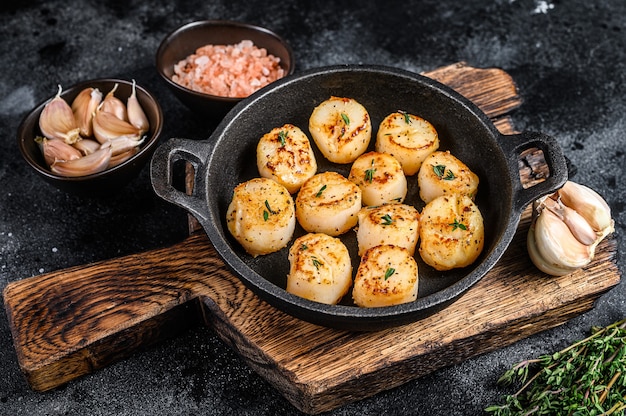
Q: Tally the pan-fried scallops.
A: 11